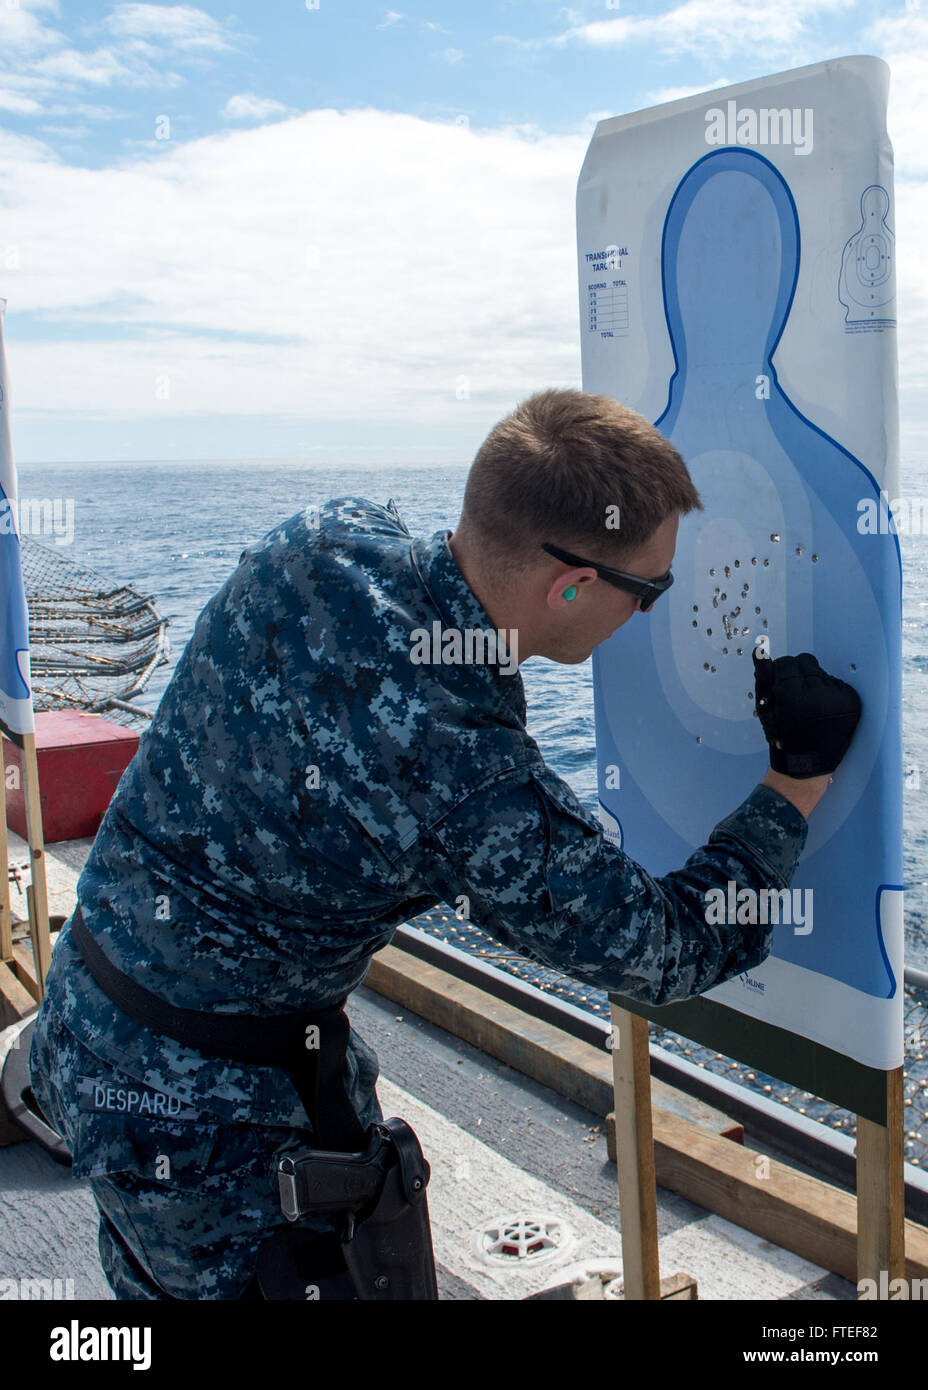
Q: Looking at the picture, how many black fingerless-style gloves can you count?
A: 1